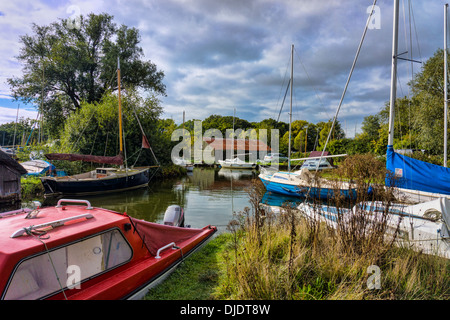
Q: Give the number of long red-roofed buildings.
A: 1